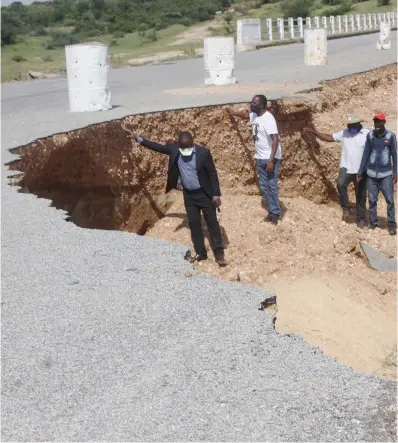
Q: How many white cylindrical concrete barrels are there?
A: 4